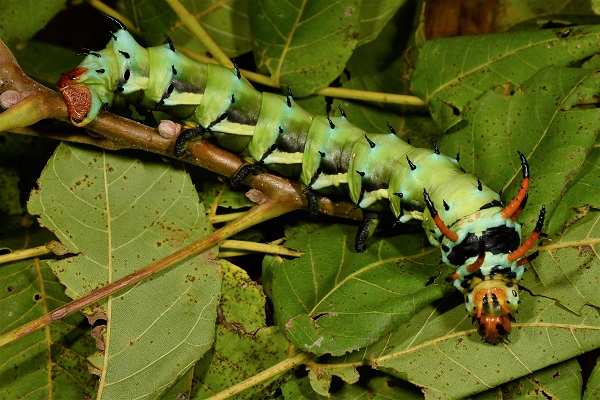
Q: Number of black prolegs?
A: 4